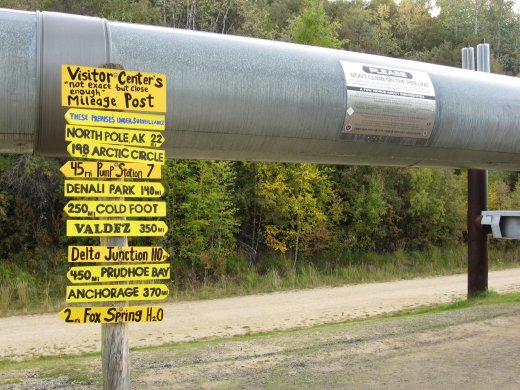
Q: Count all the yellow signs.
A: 12